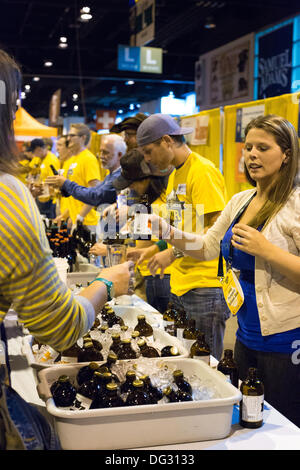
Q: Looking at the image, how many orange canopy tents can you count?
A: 1